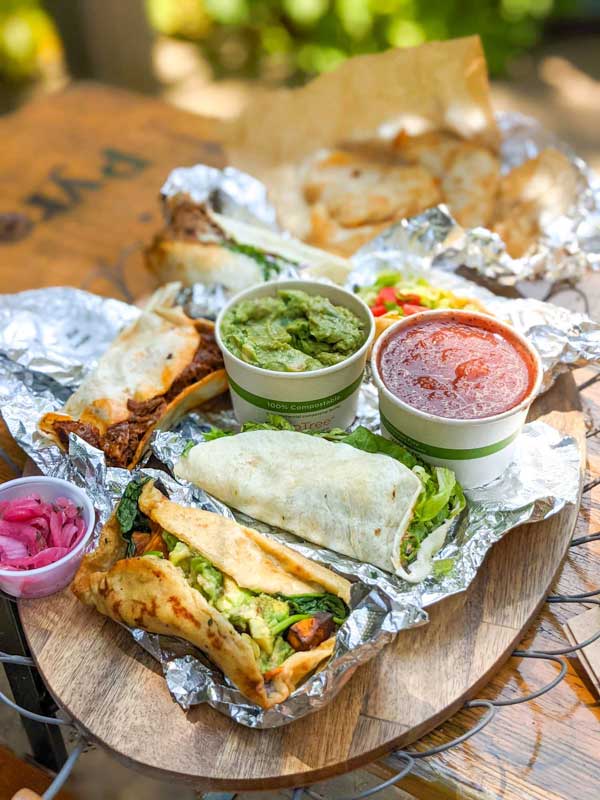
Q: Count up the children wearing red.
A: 0